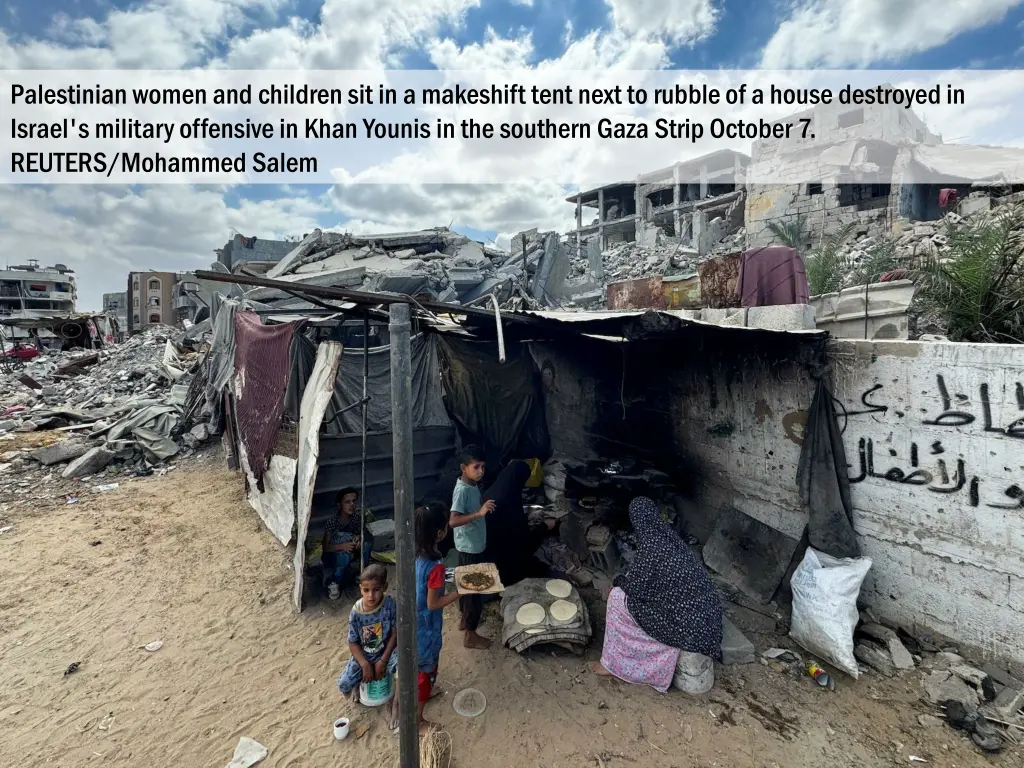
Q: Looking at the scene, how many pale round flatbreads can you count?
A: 3